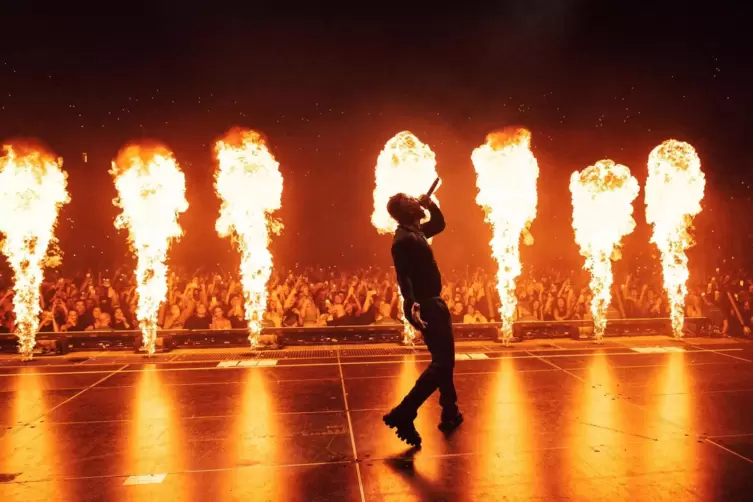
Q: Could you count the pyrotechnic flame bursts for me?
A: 7